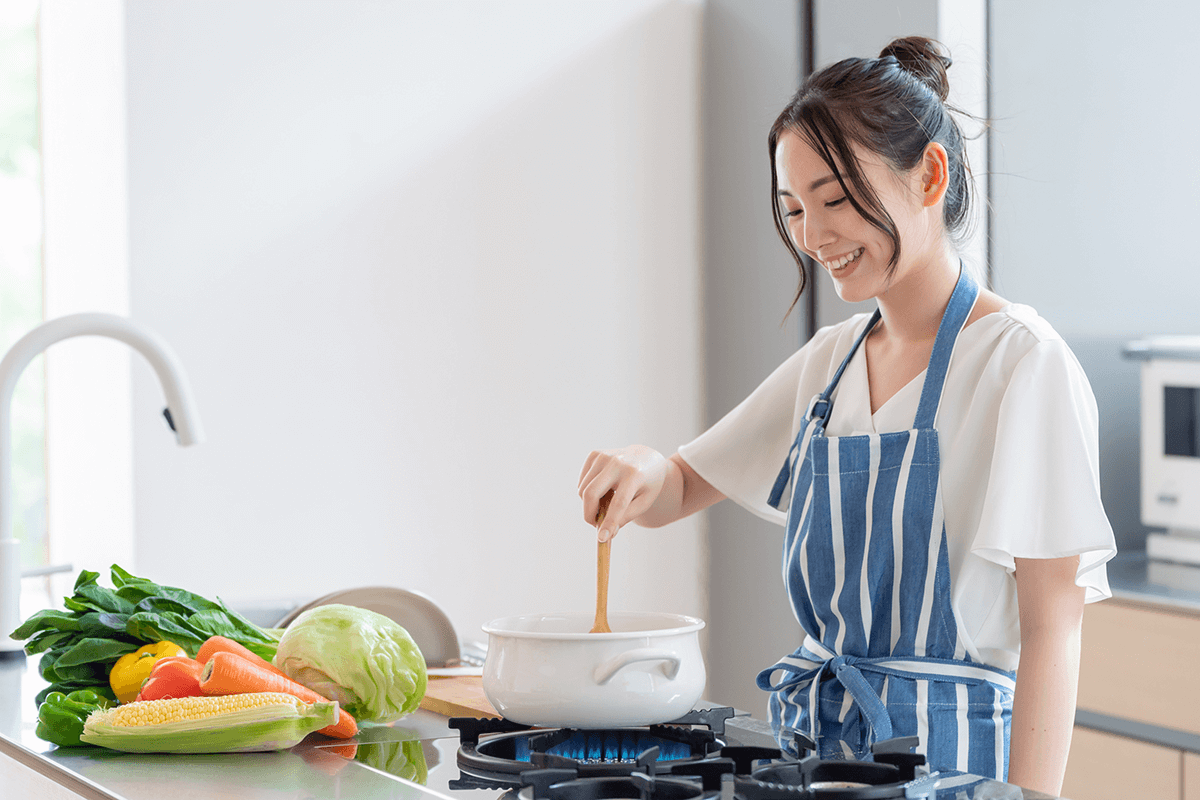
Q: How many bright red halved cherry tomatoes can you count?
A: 0